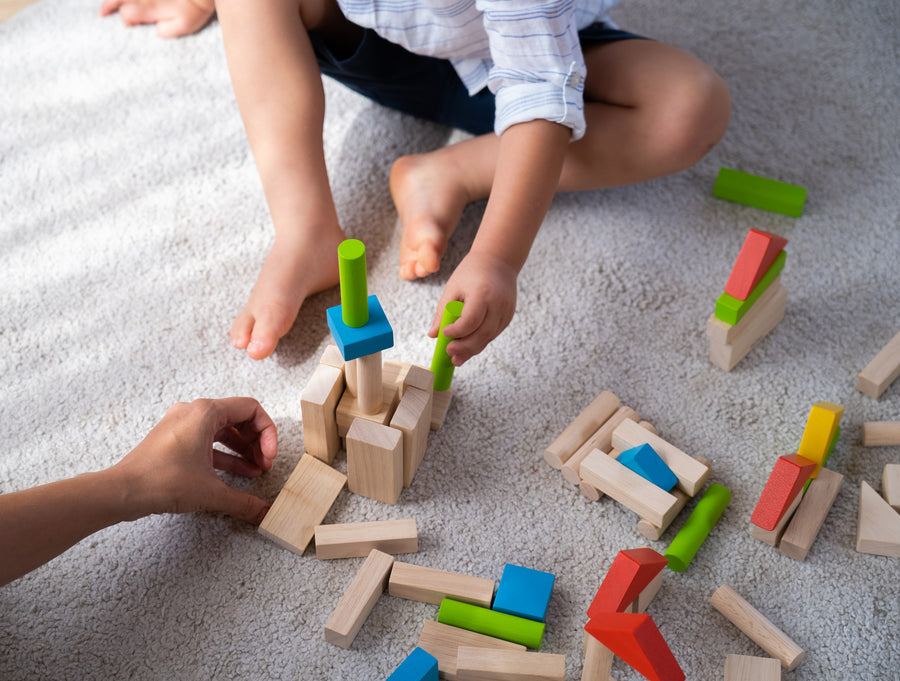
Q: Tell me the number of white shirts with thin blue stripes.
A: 1